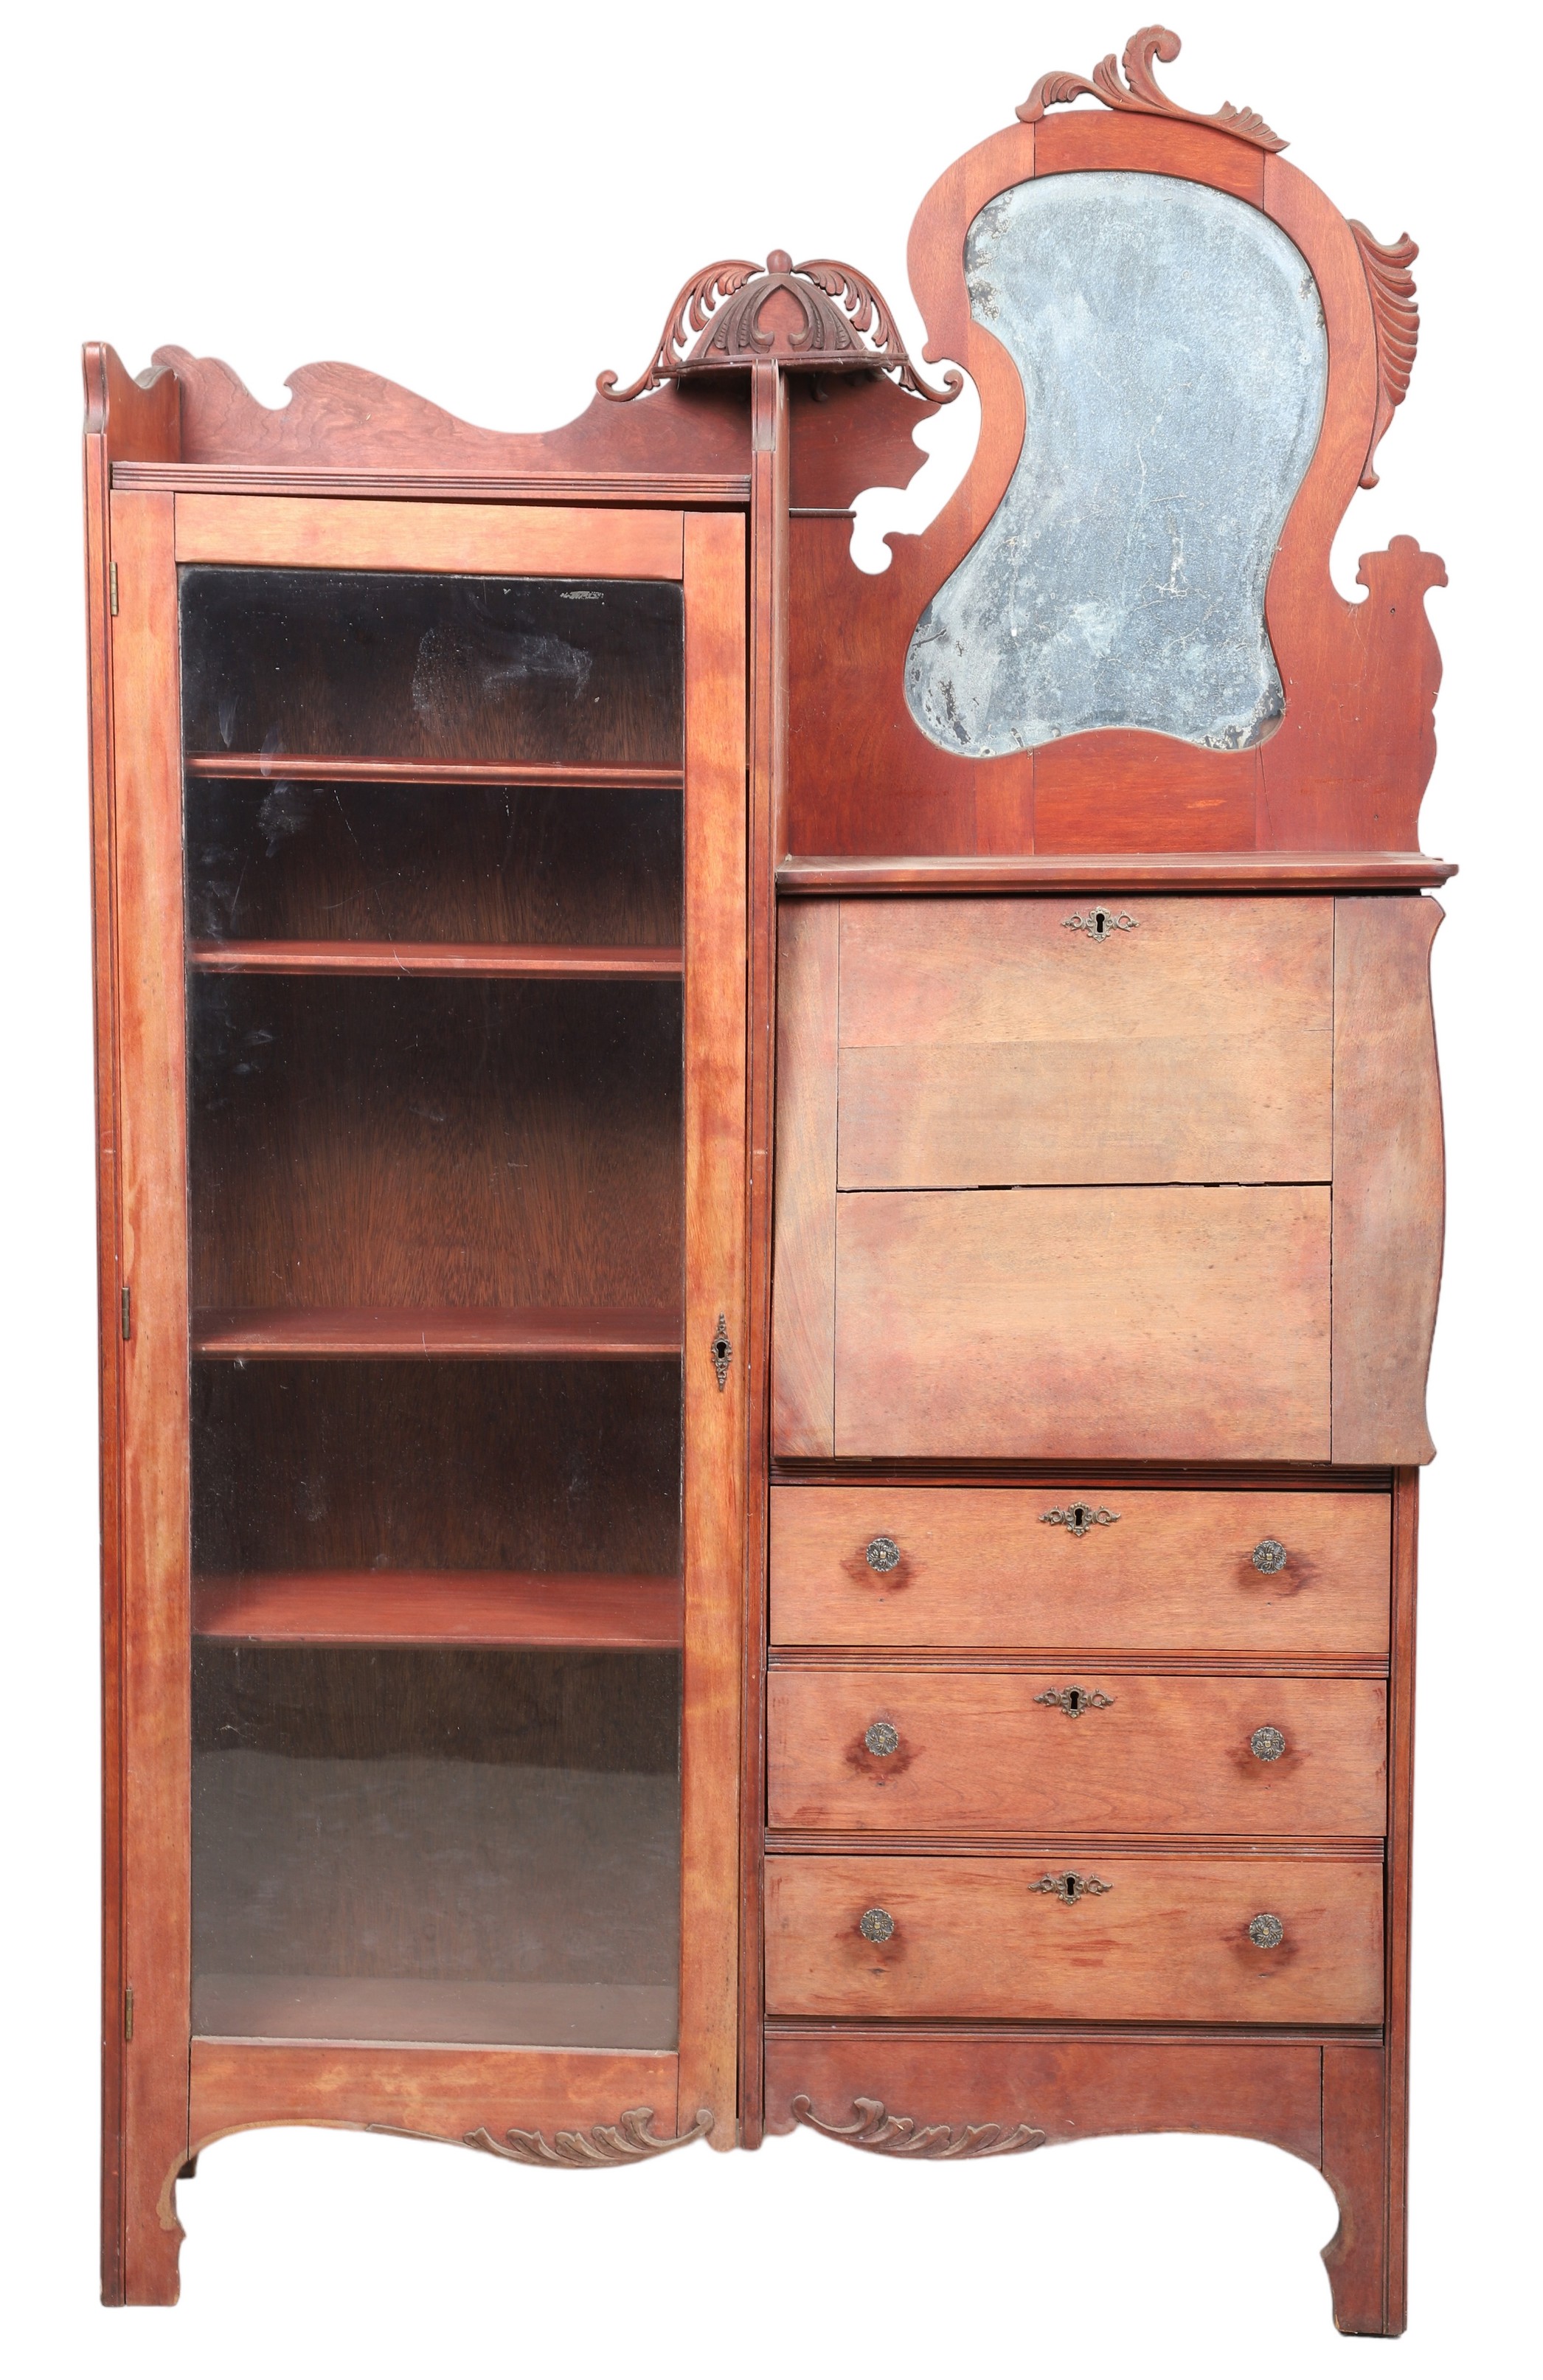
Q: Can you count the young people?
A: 0